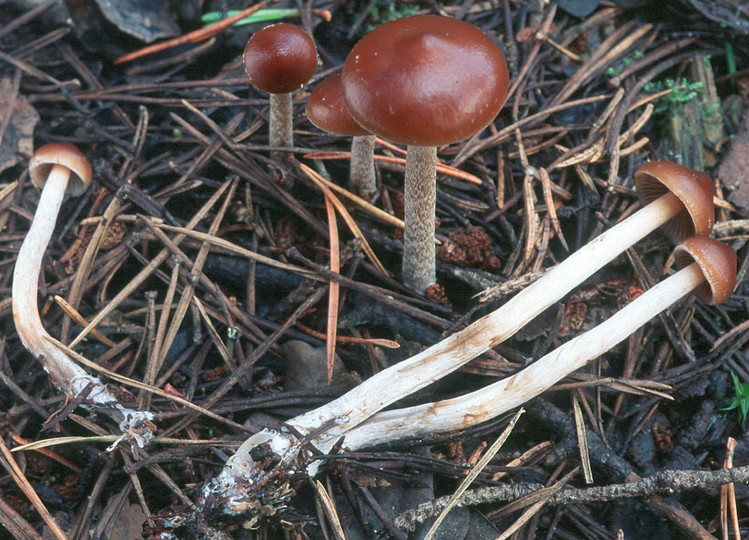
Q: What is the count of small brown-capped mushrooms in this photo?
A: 6